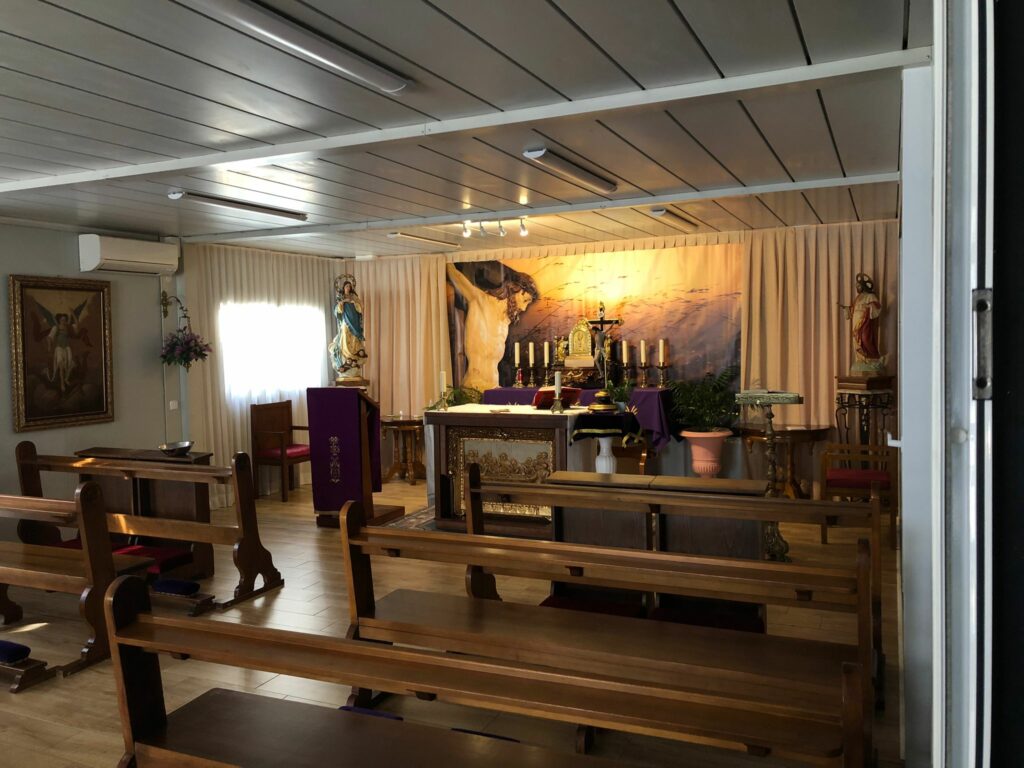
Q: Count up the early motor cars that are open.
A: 0